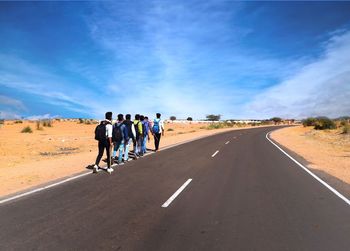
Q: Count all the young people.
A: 7